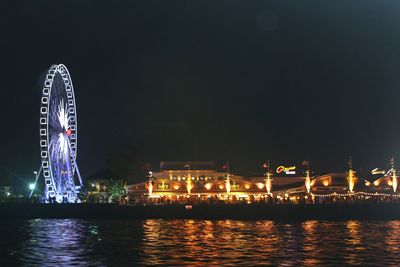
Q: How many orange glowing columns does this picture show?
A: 7